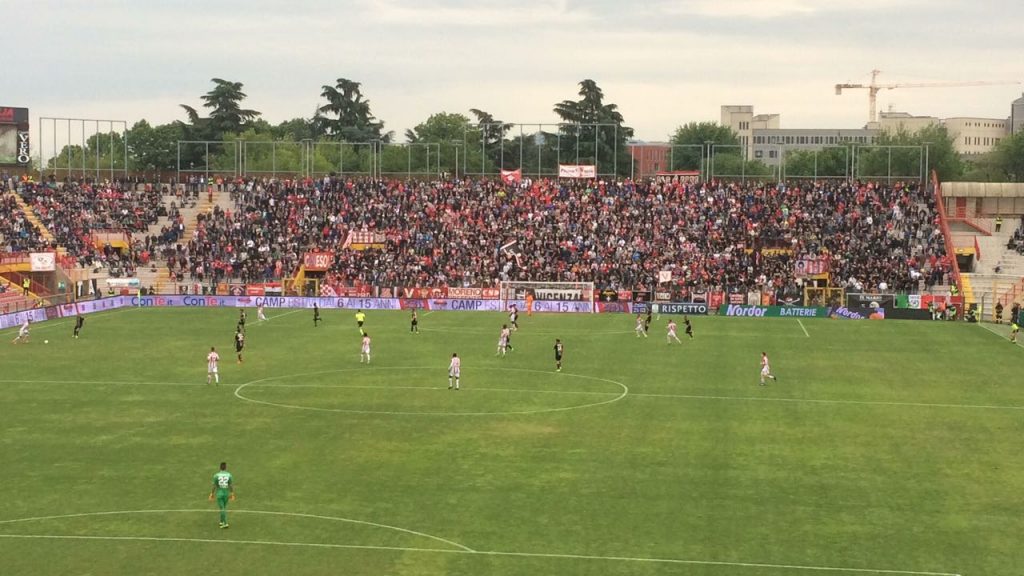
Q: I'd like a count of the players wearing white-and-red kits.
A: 10